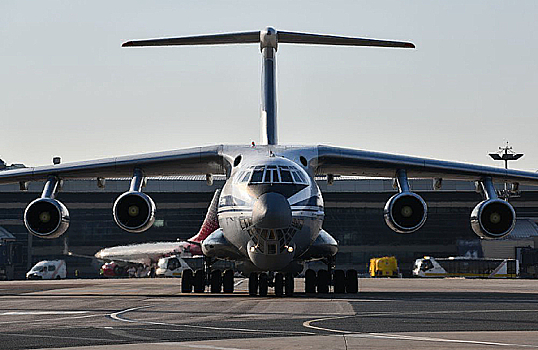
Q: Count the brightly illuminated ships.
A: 0